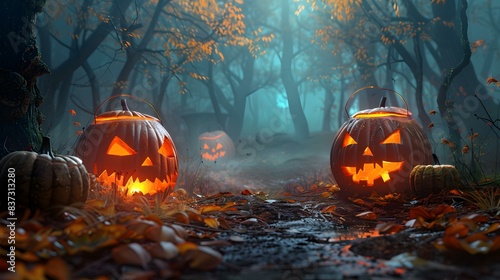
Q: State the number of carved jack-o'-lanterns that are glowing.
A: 3